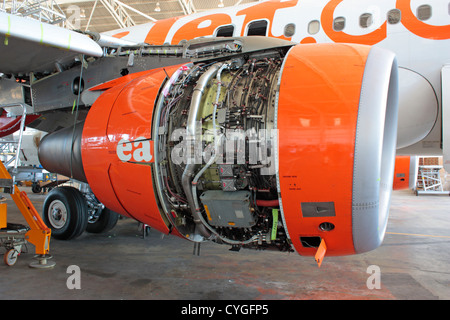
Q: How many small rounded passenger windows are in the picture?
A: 6